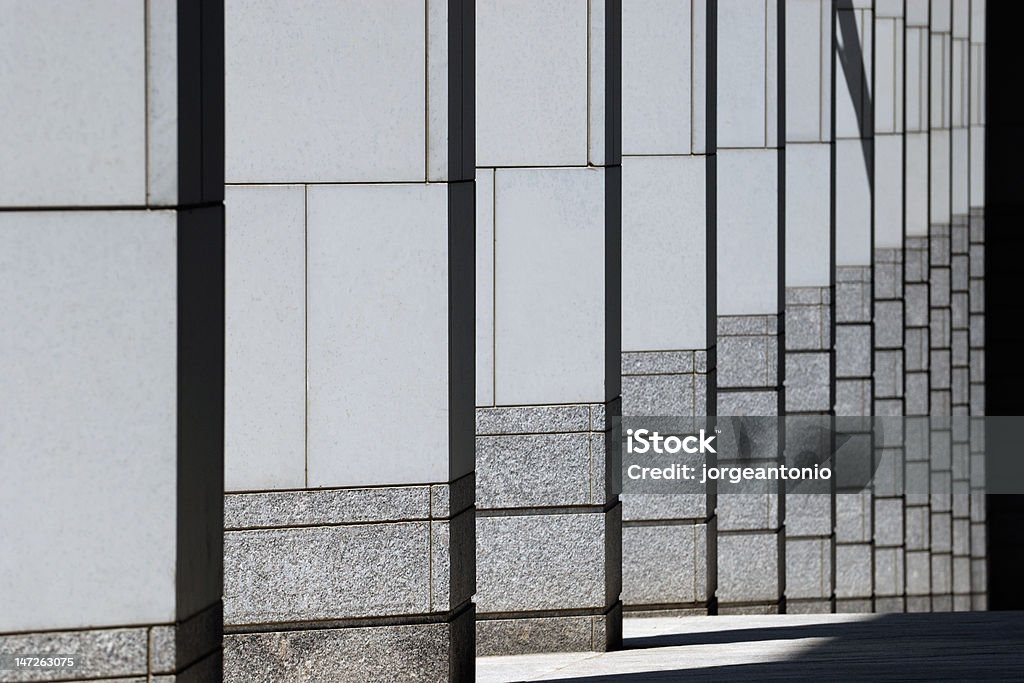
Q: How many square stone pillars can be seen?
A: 12